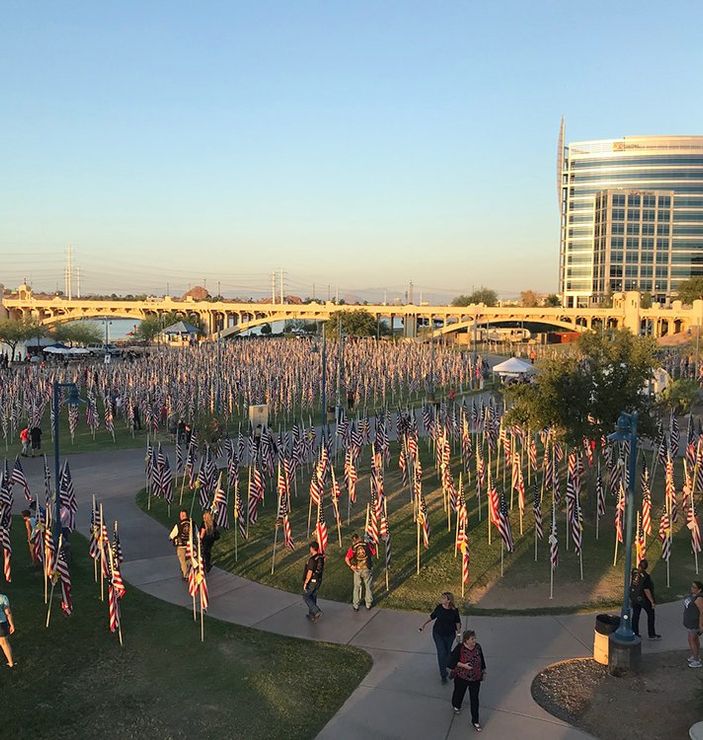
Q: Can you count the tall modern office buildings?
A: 1